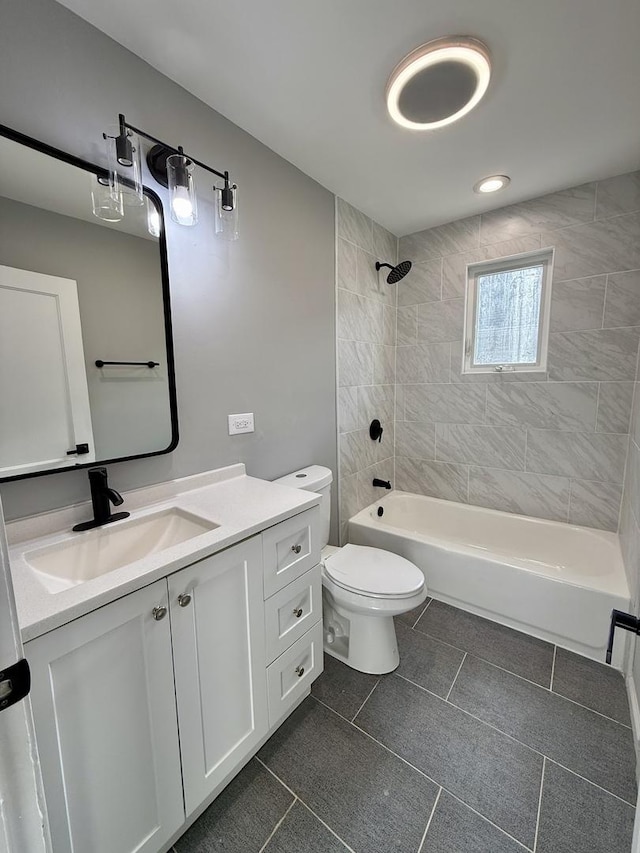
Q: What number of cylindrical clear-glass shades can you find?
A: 3